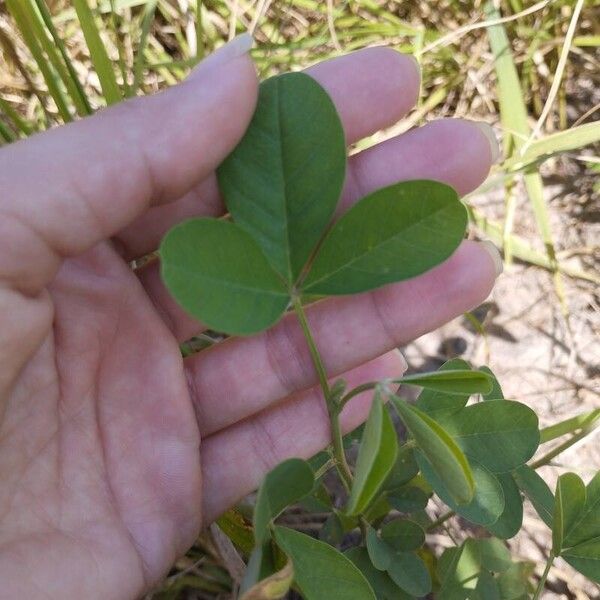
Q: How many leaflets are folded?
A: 3